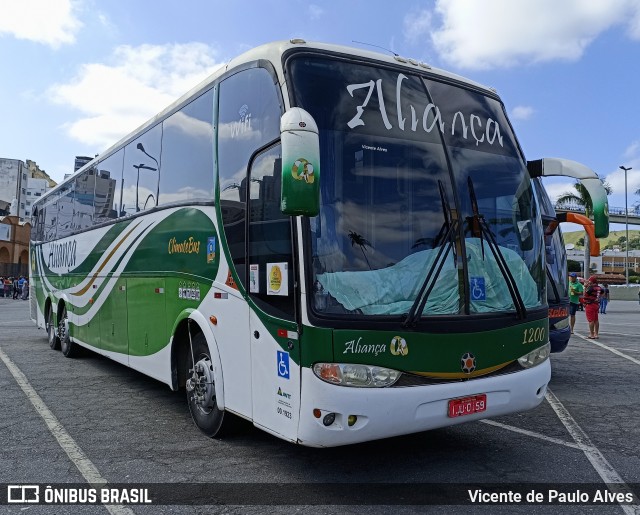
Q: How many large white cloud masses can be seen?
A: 3